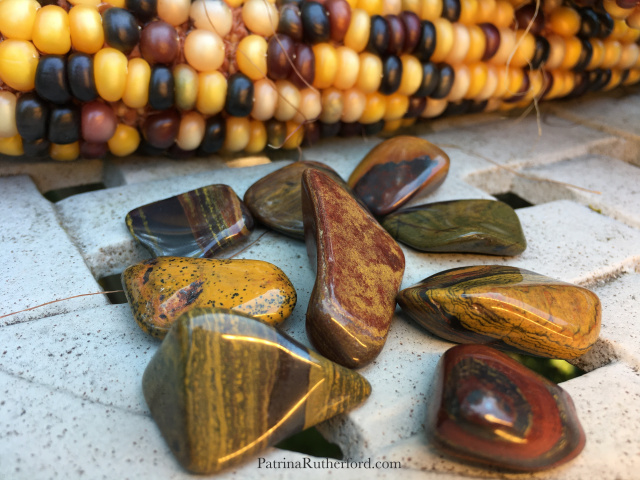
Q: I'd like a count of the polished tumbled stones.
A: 9